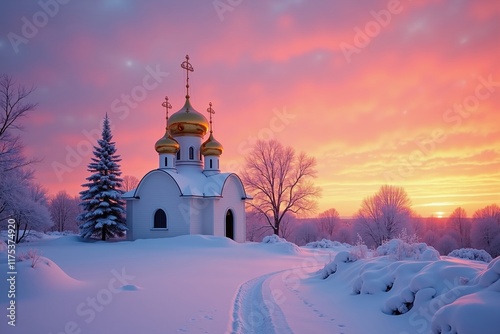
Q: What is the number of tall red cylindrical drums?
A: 0